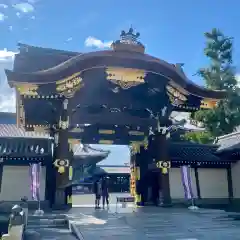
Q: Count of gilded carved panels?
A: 5